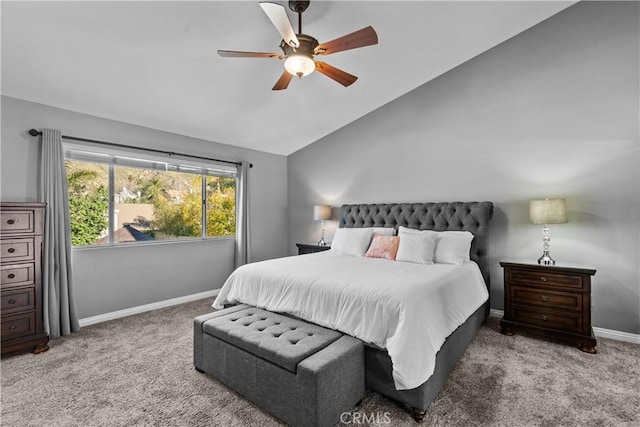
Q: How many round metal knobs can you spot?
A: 8